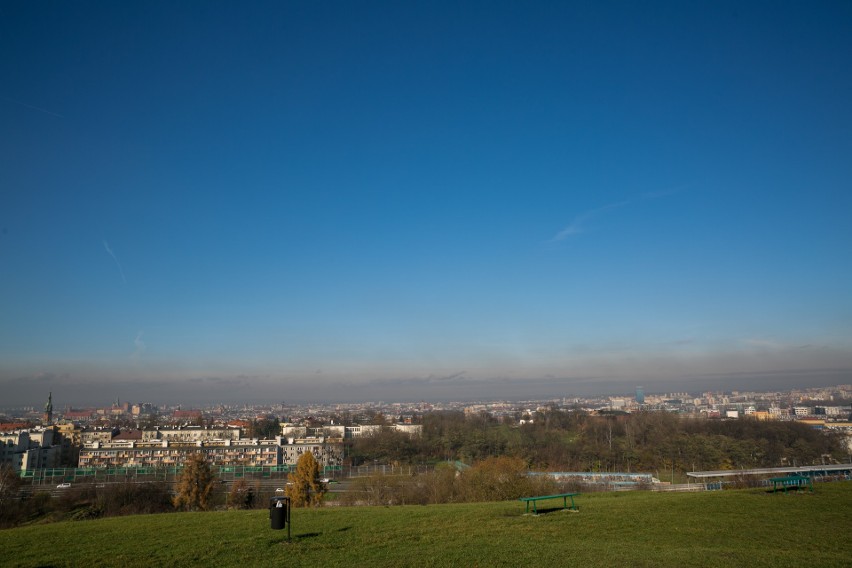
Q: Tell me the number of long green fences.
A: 1